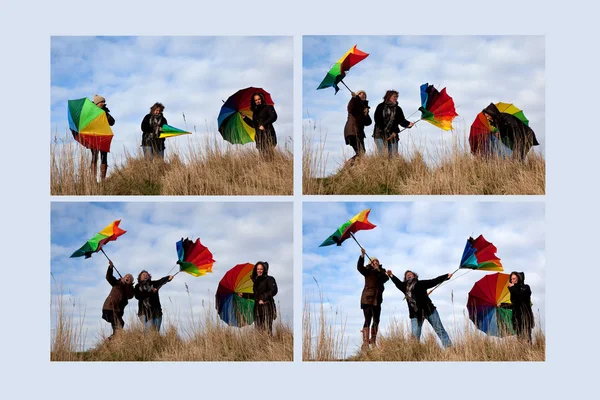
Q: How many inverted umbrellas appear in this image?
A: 6